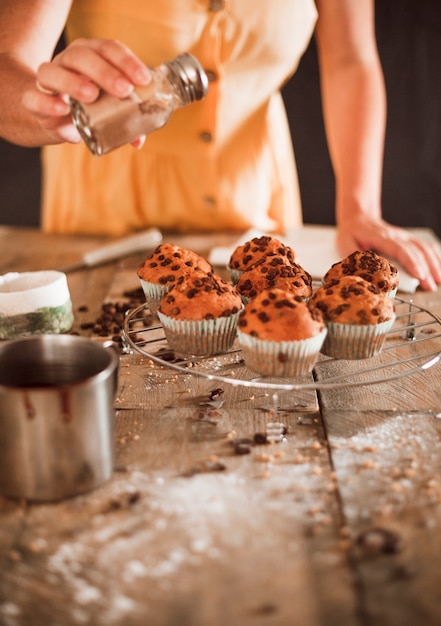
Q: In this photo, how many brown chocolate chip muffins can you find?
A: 7